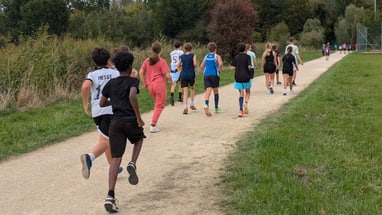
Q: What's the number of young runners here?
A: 13